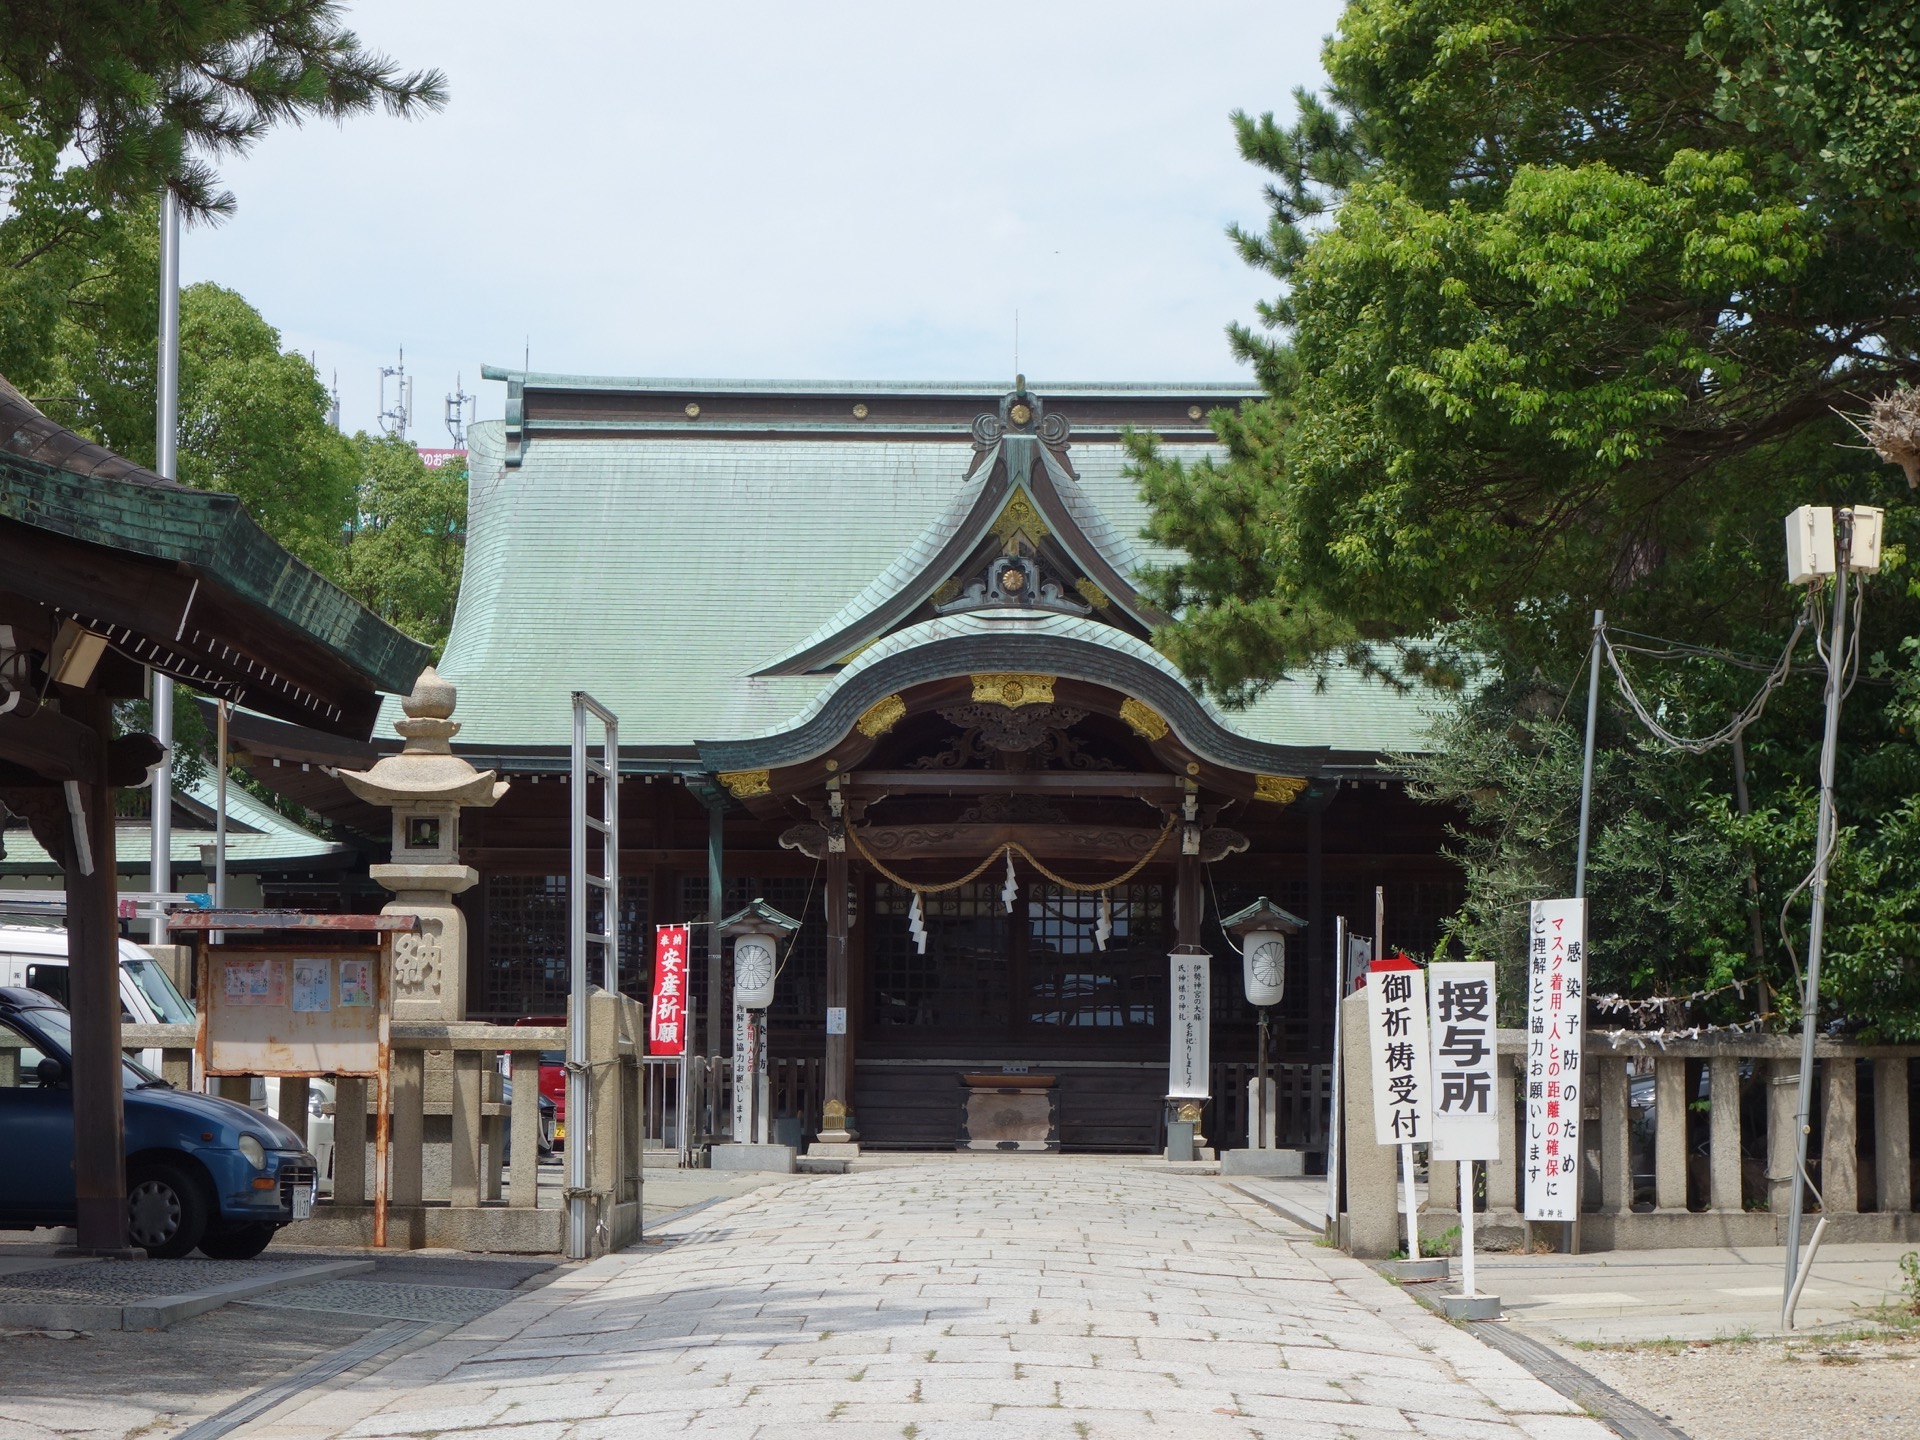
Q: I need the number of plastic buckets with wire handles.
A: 0